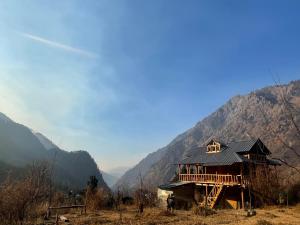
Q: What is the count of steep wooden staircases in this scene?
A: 1